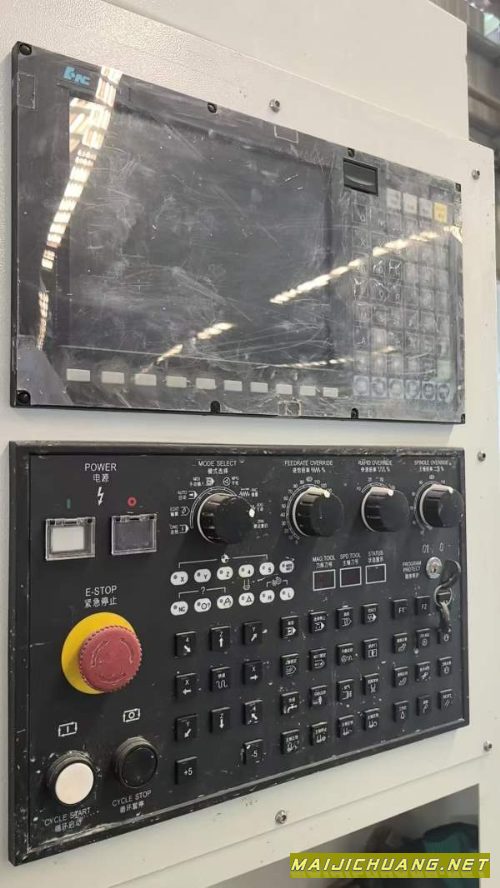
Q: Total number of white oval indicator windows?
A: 12